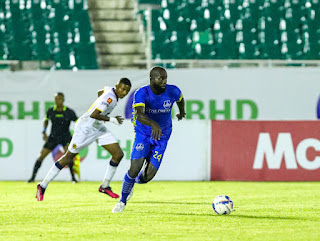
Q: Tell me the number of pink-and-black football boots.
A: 2